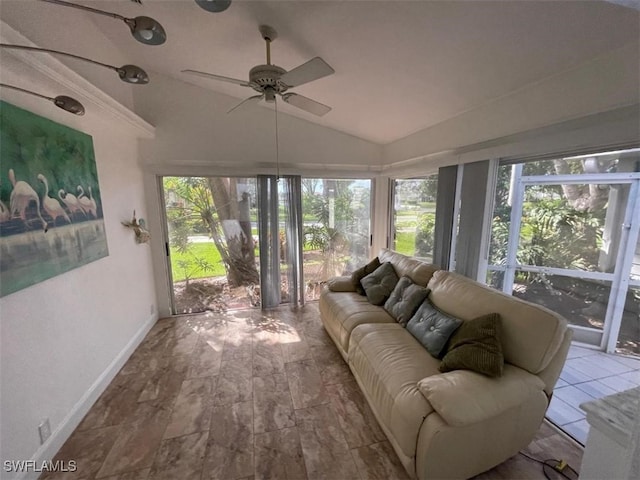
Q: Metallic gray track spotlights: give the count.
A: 4